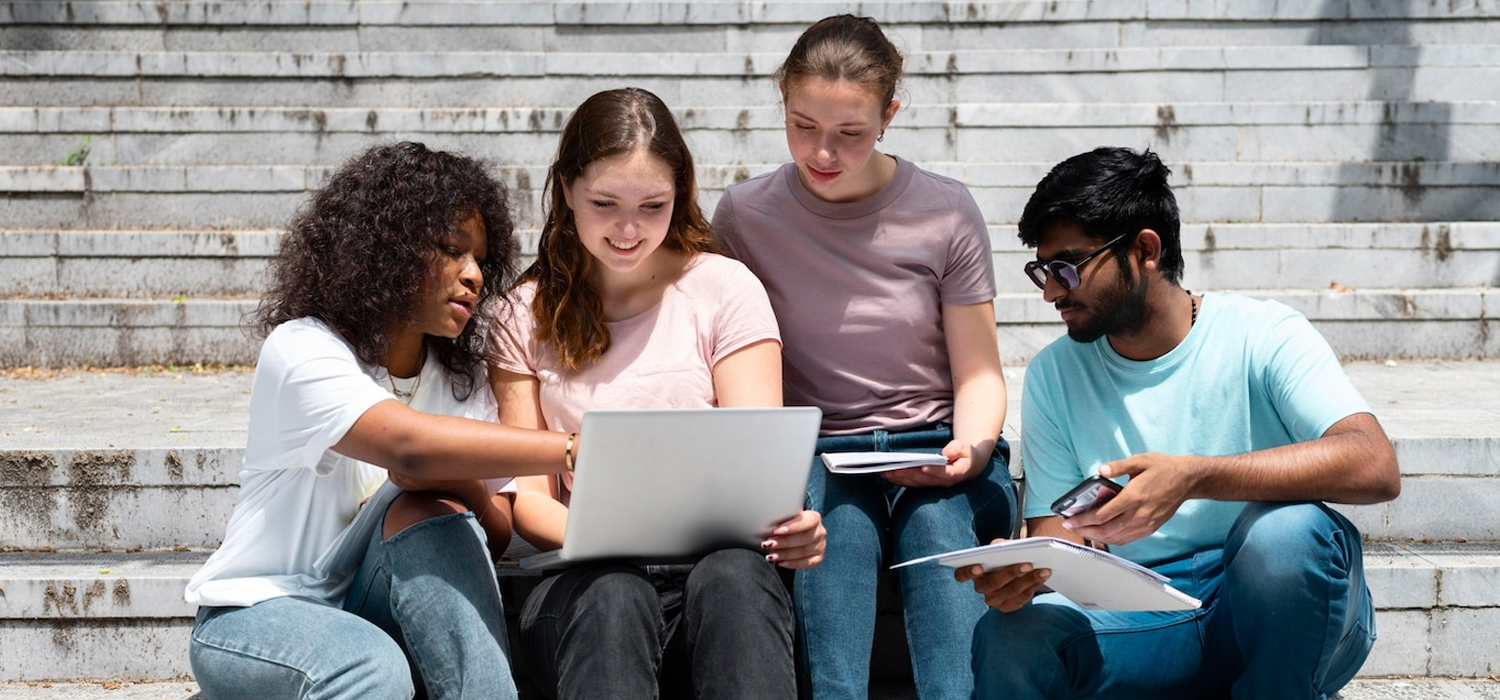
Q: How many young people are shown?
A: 4